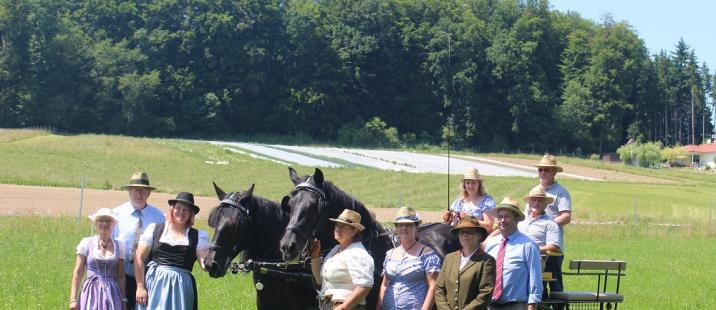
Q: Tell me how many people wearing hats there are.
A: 10